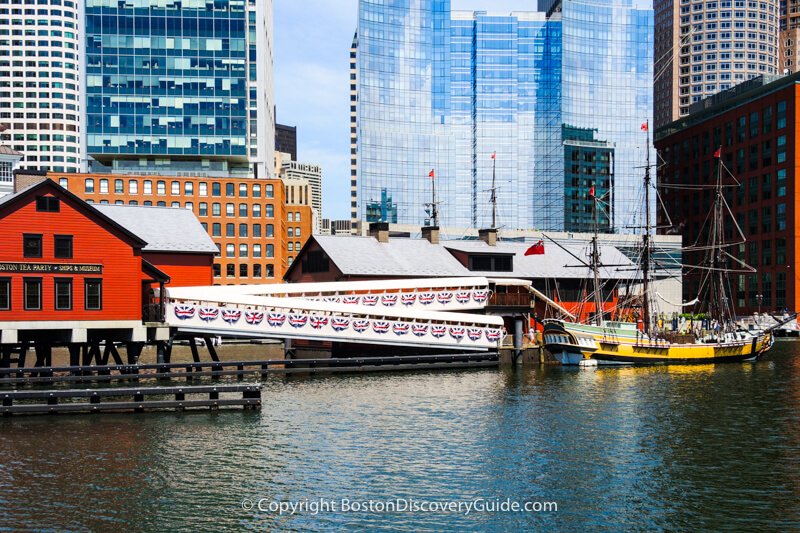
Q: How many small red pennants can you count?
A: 5